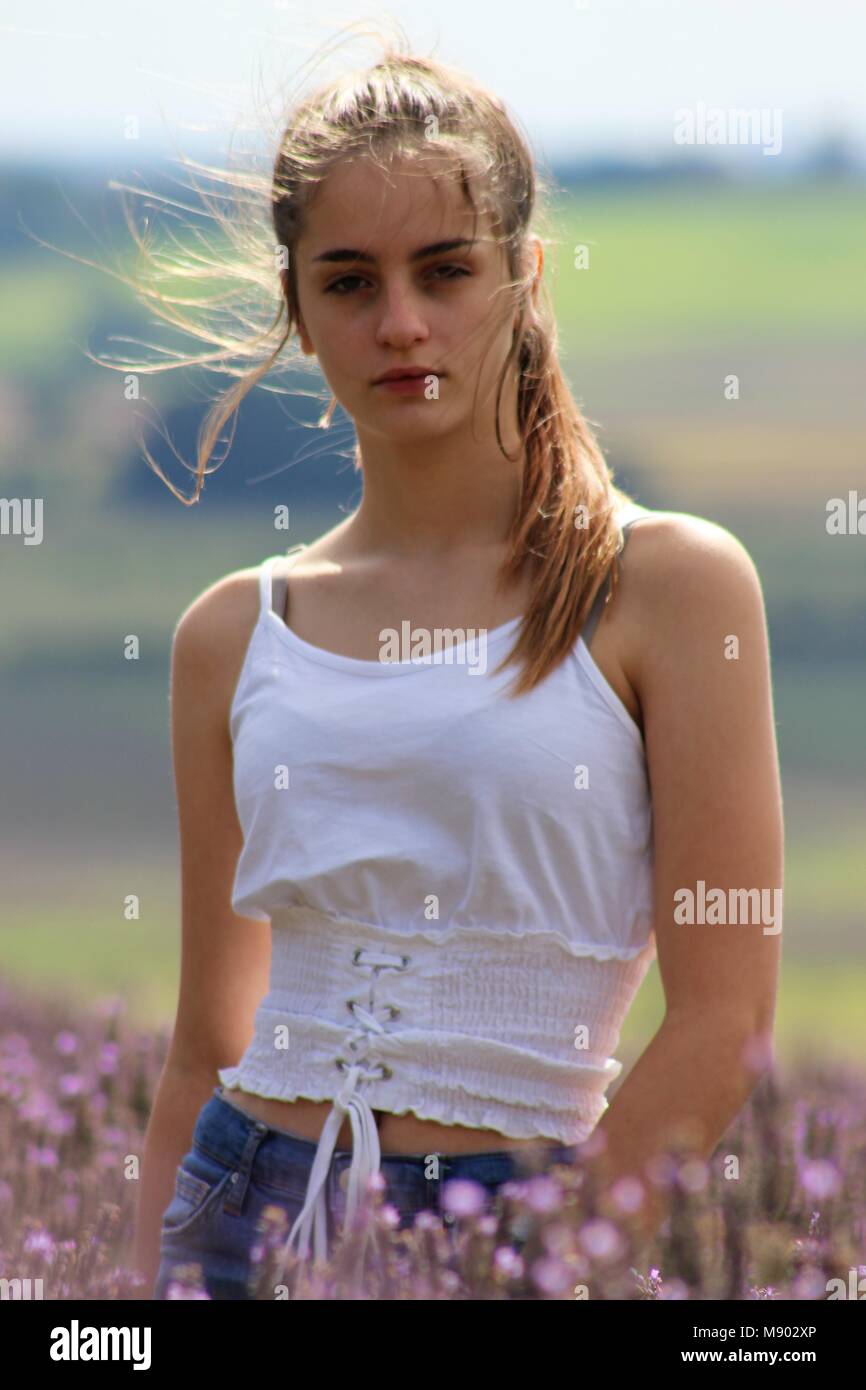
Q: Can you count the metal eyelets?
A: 6